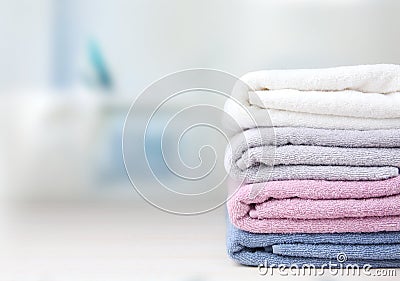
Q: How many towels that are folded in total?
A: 4